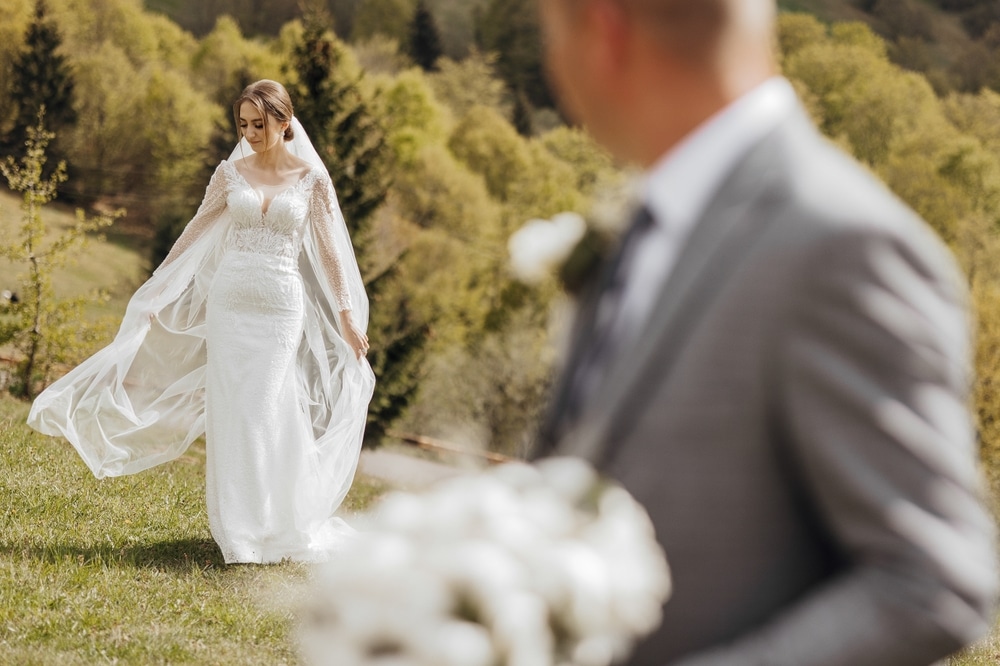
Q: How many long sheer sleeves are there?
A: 2